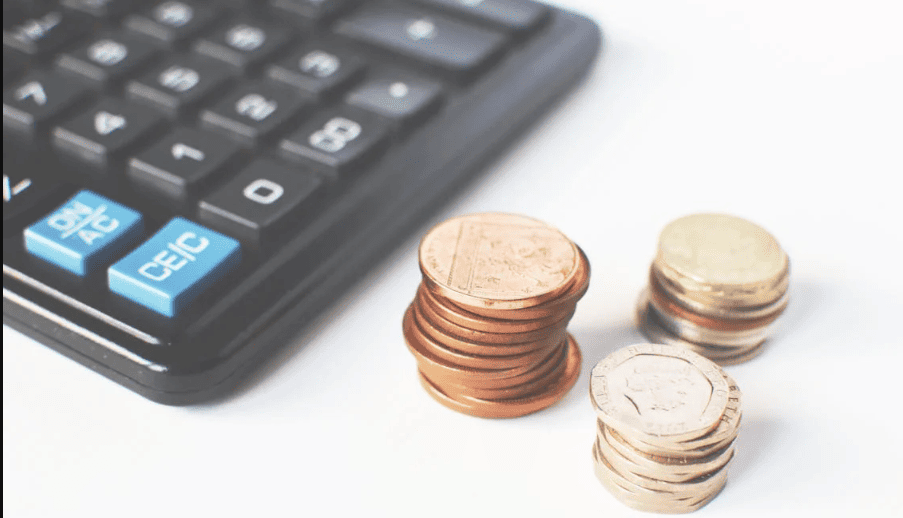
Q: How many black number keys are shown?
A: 11